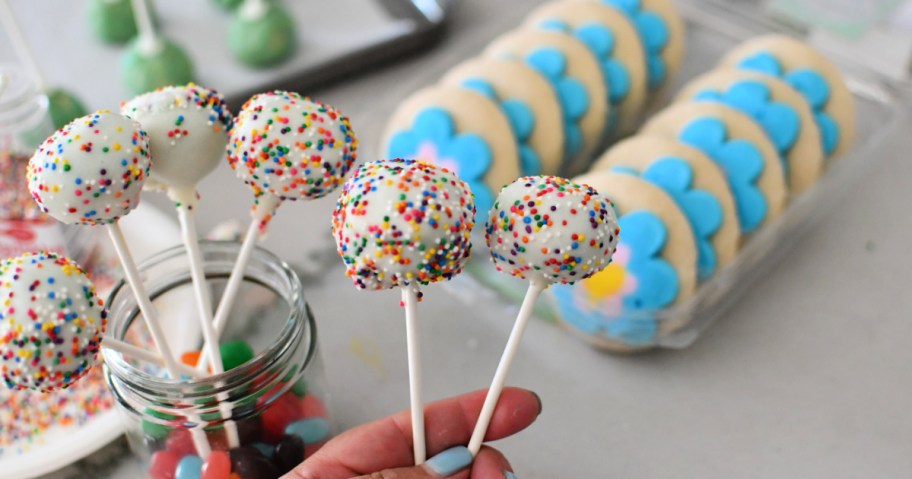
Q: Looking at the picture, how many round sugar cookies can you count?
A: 10